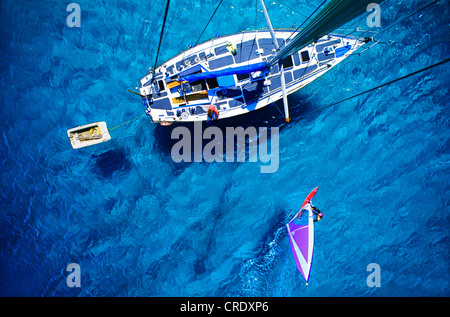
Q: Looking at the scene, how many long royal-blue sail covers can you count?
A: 1